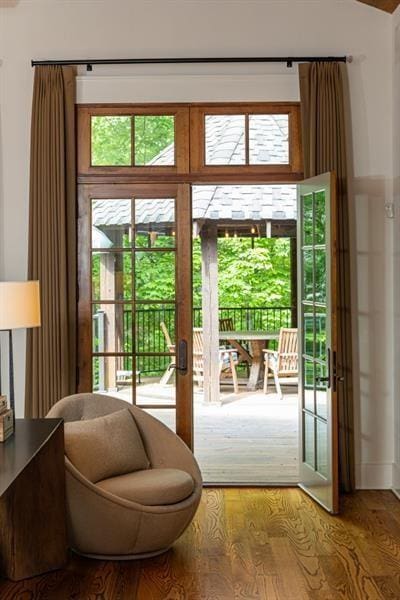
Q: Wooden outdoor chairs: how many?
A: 4